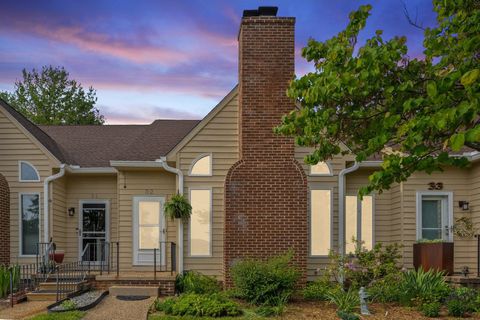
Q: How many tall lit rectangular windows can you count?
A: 4